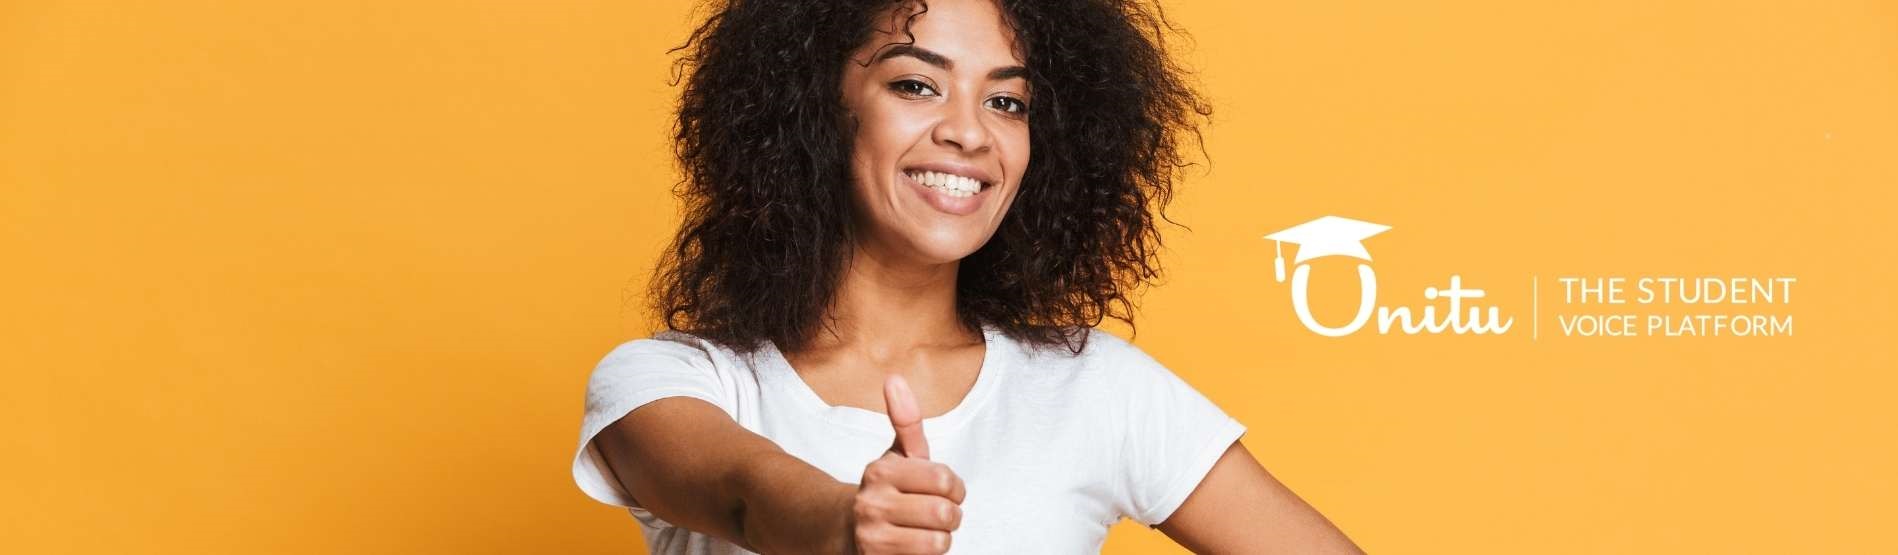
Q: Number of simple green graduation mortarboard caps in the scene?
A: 0